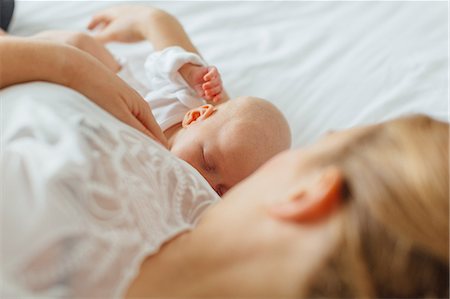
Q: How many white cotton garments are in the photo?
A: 2